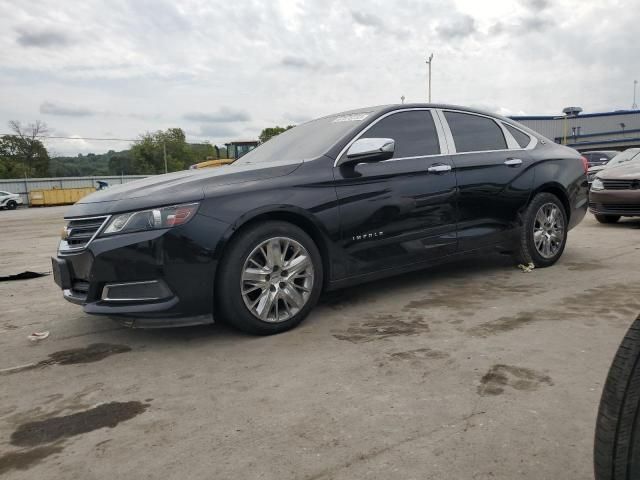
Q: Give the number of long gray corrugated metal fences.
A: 1